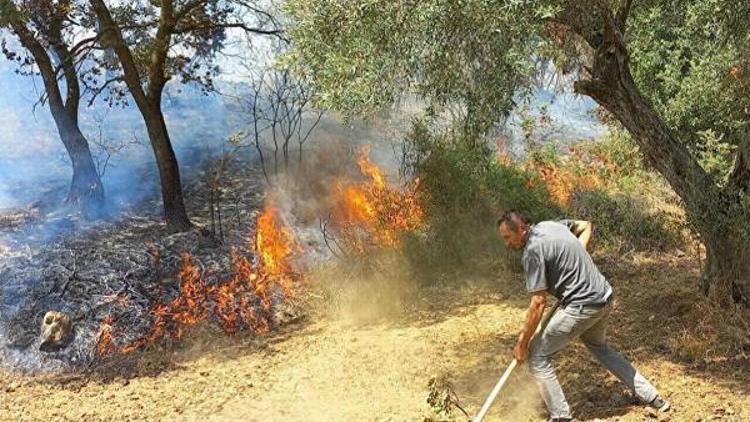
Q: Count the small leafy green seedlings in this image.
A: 1